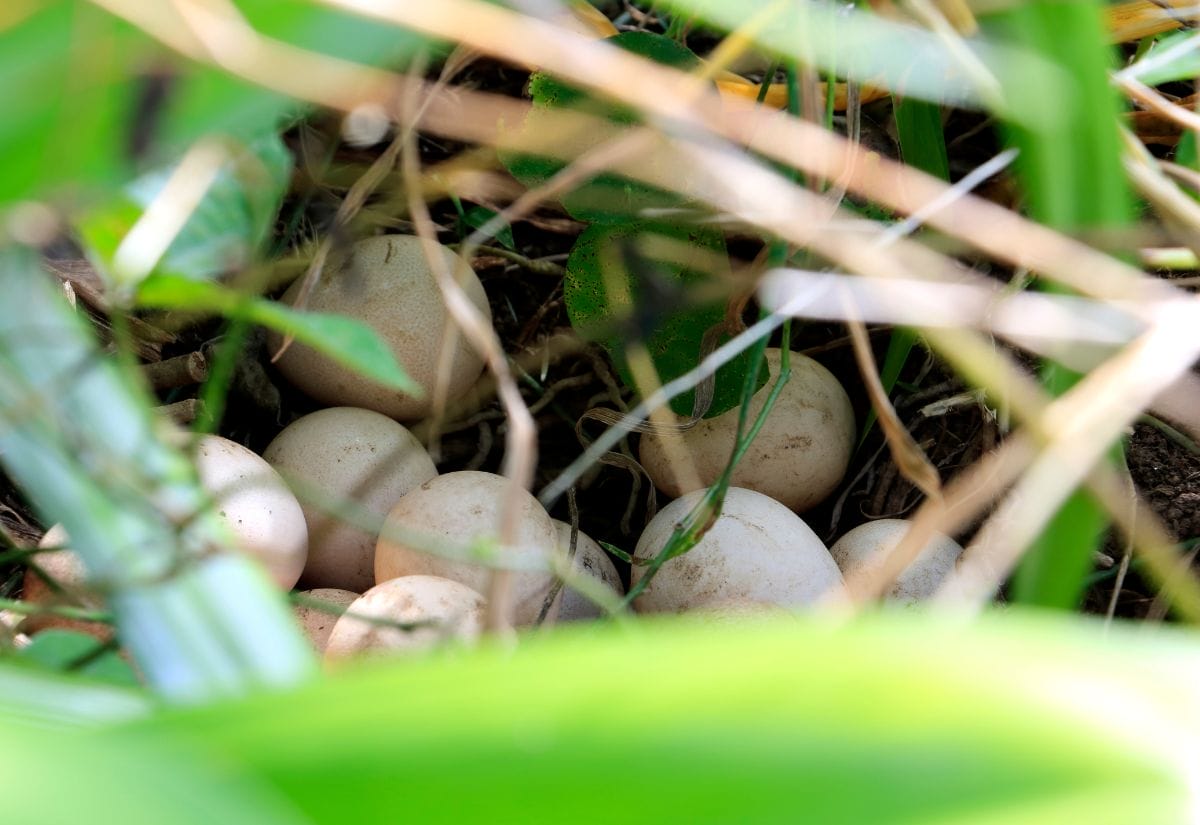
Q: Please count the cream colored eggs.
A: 11